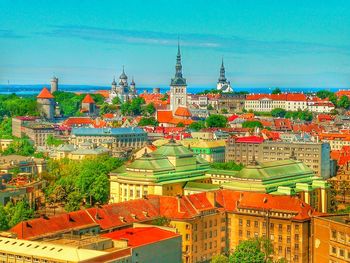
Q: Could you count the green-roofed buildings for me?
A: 2